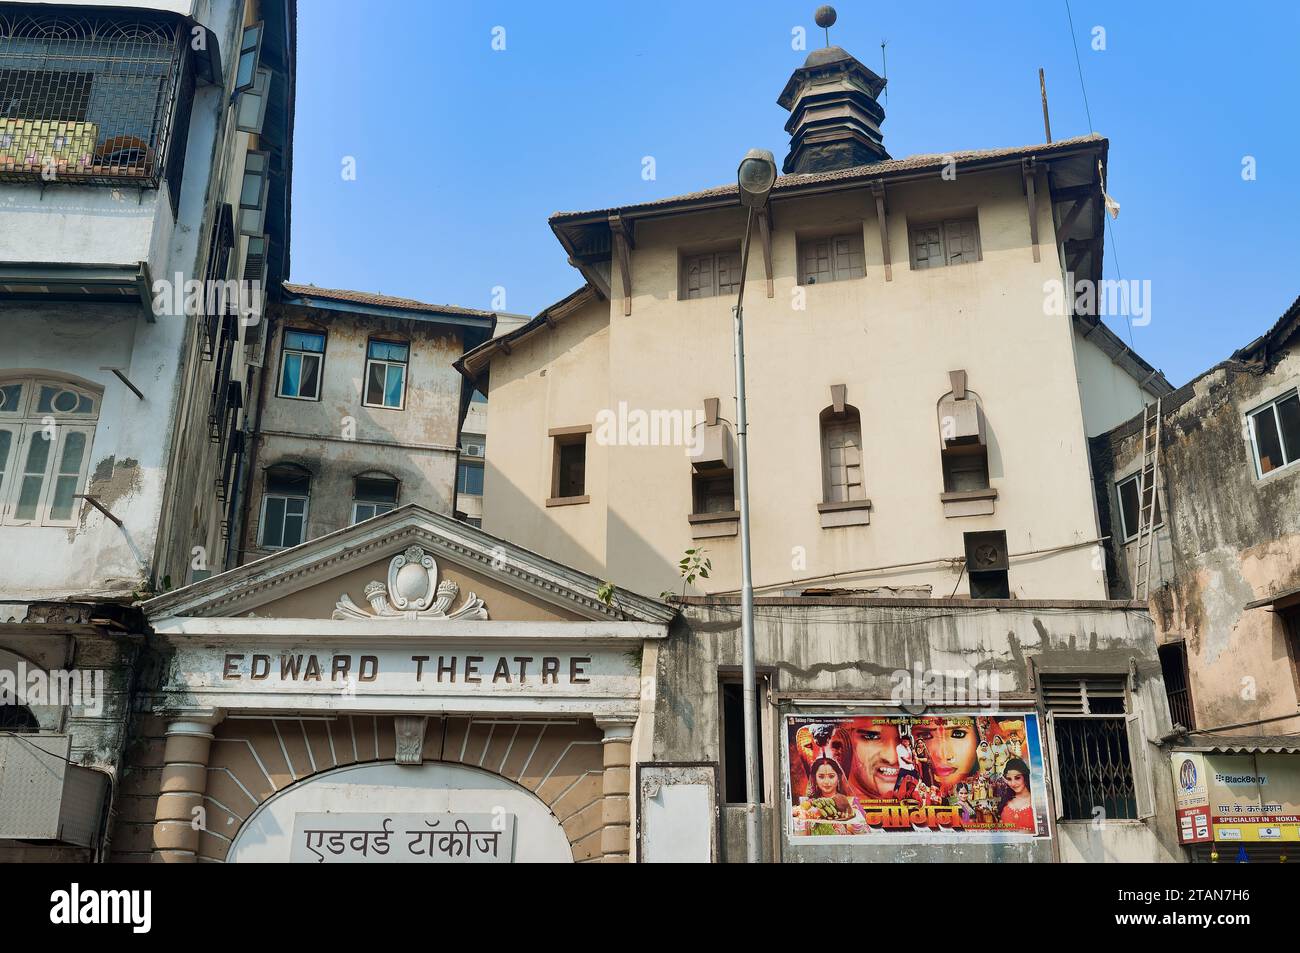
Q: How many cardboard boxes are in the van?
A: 0